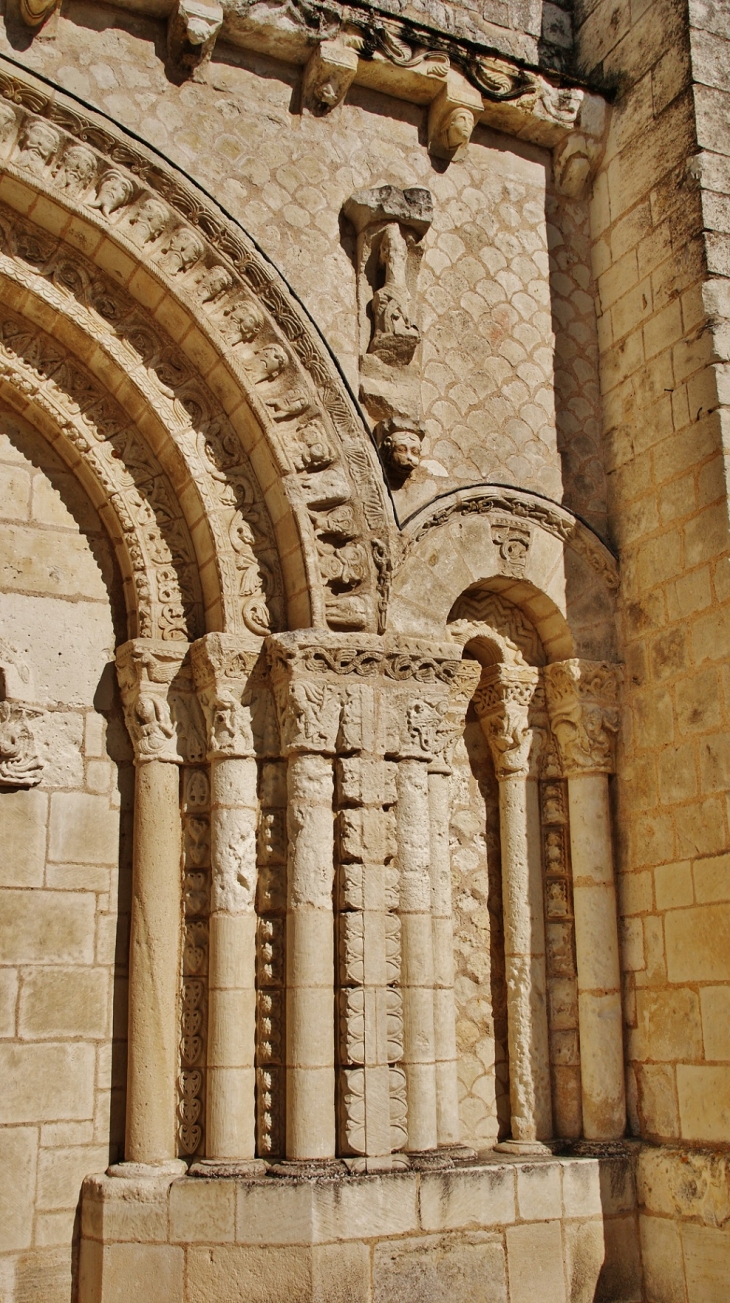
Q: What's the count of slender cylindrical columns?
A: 7